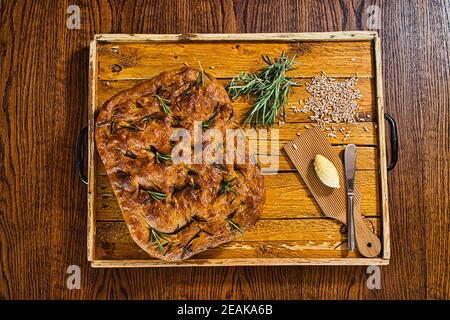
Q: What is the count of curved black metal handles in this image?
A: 2